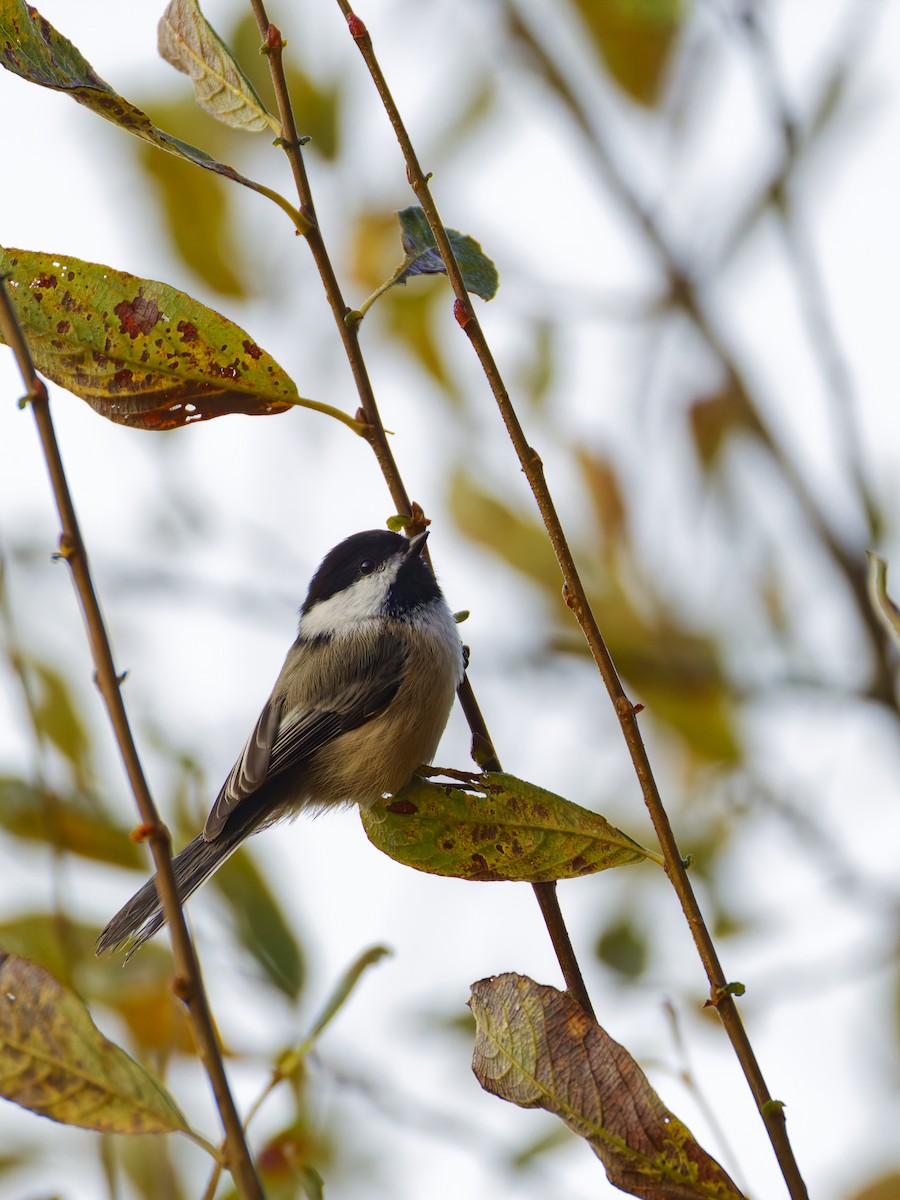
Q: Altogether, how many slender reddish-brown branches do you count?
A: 3